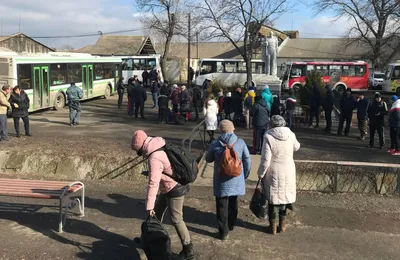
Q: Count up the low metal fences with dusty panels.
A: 1